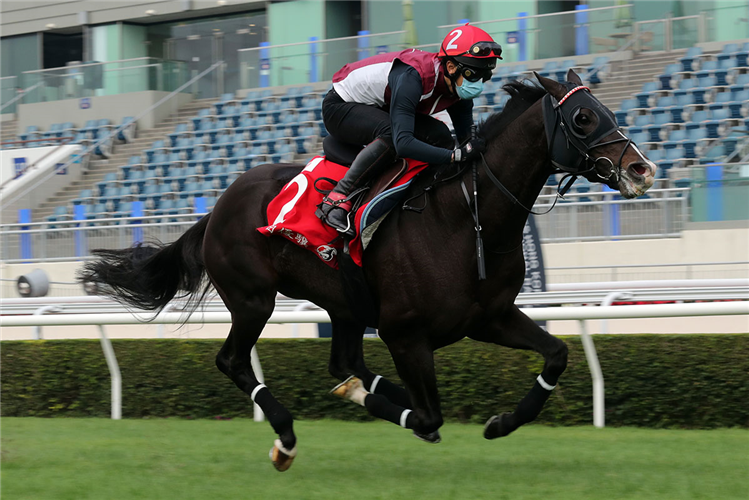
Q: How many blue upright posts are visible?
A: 12